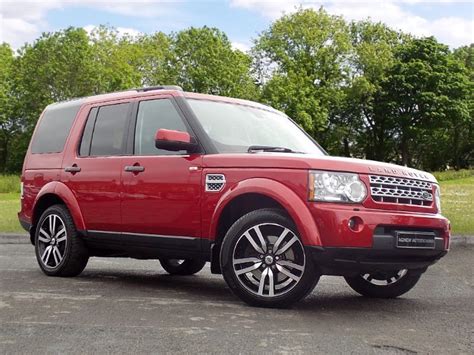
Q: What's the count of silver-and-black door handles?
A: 2